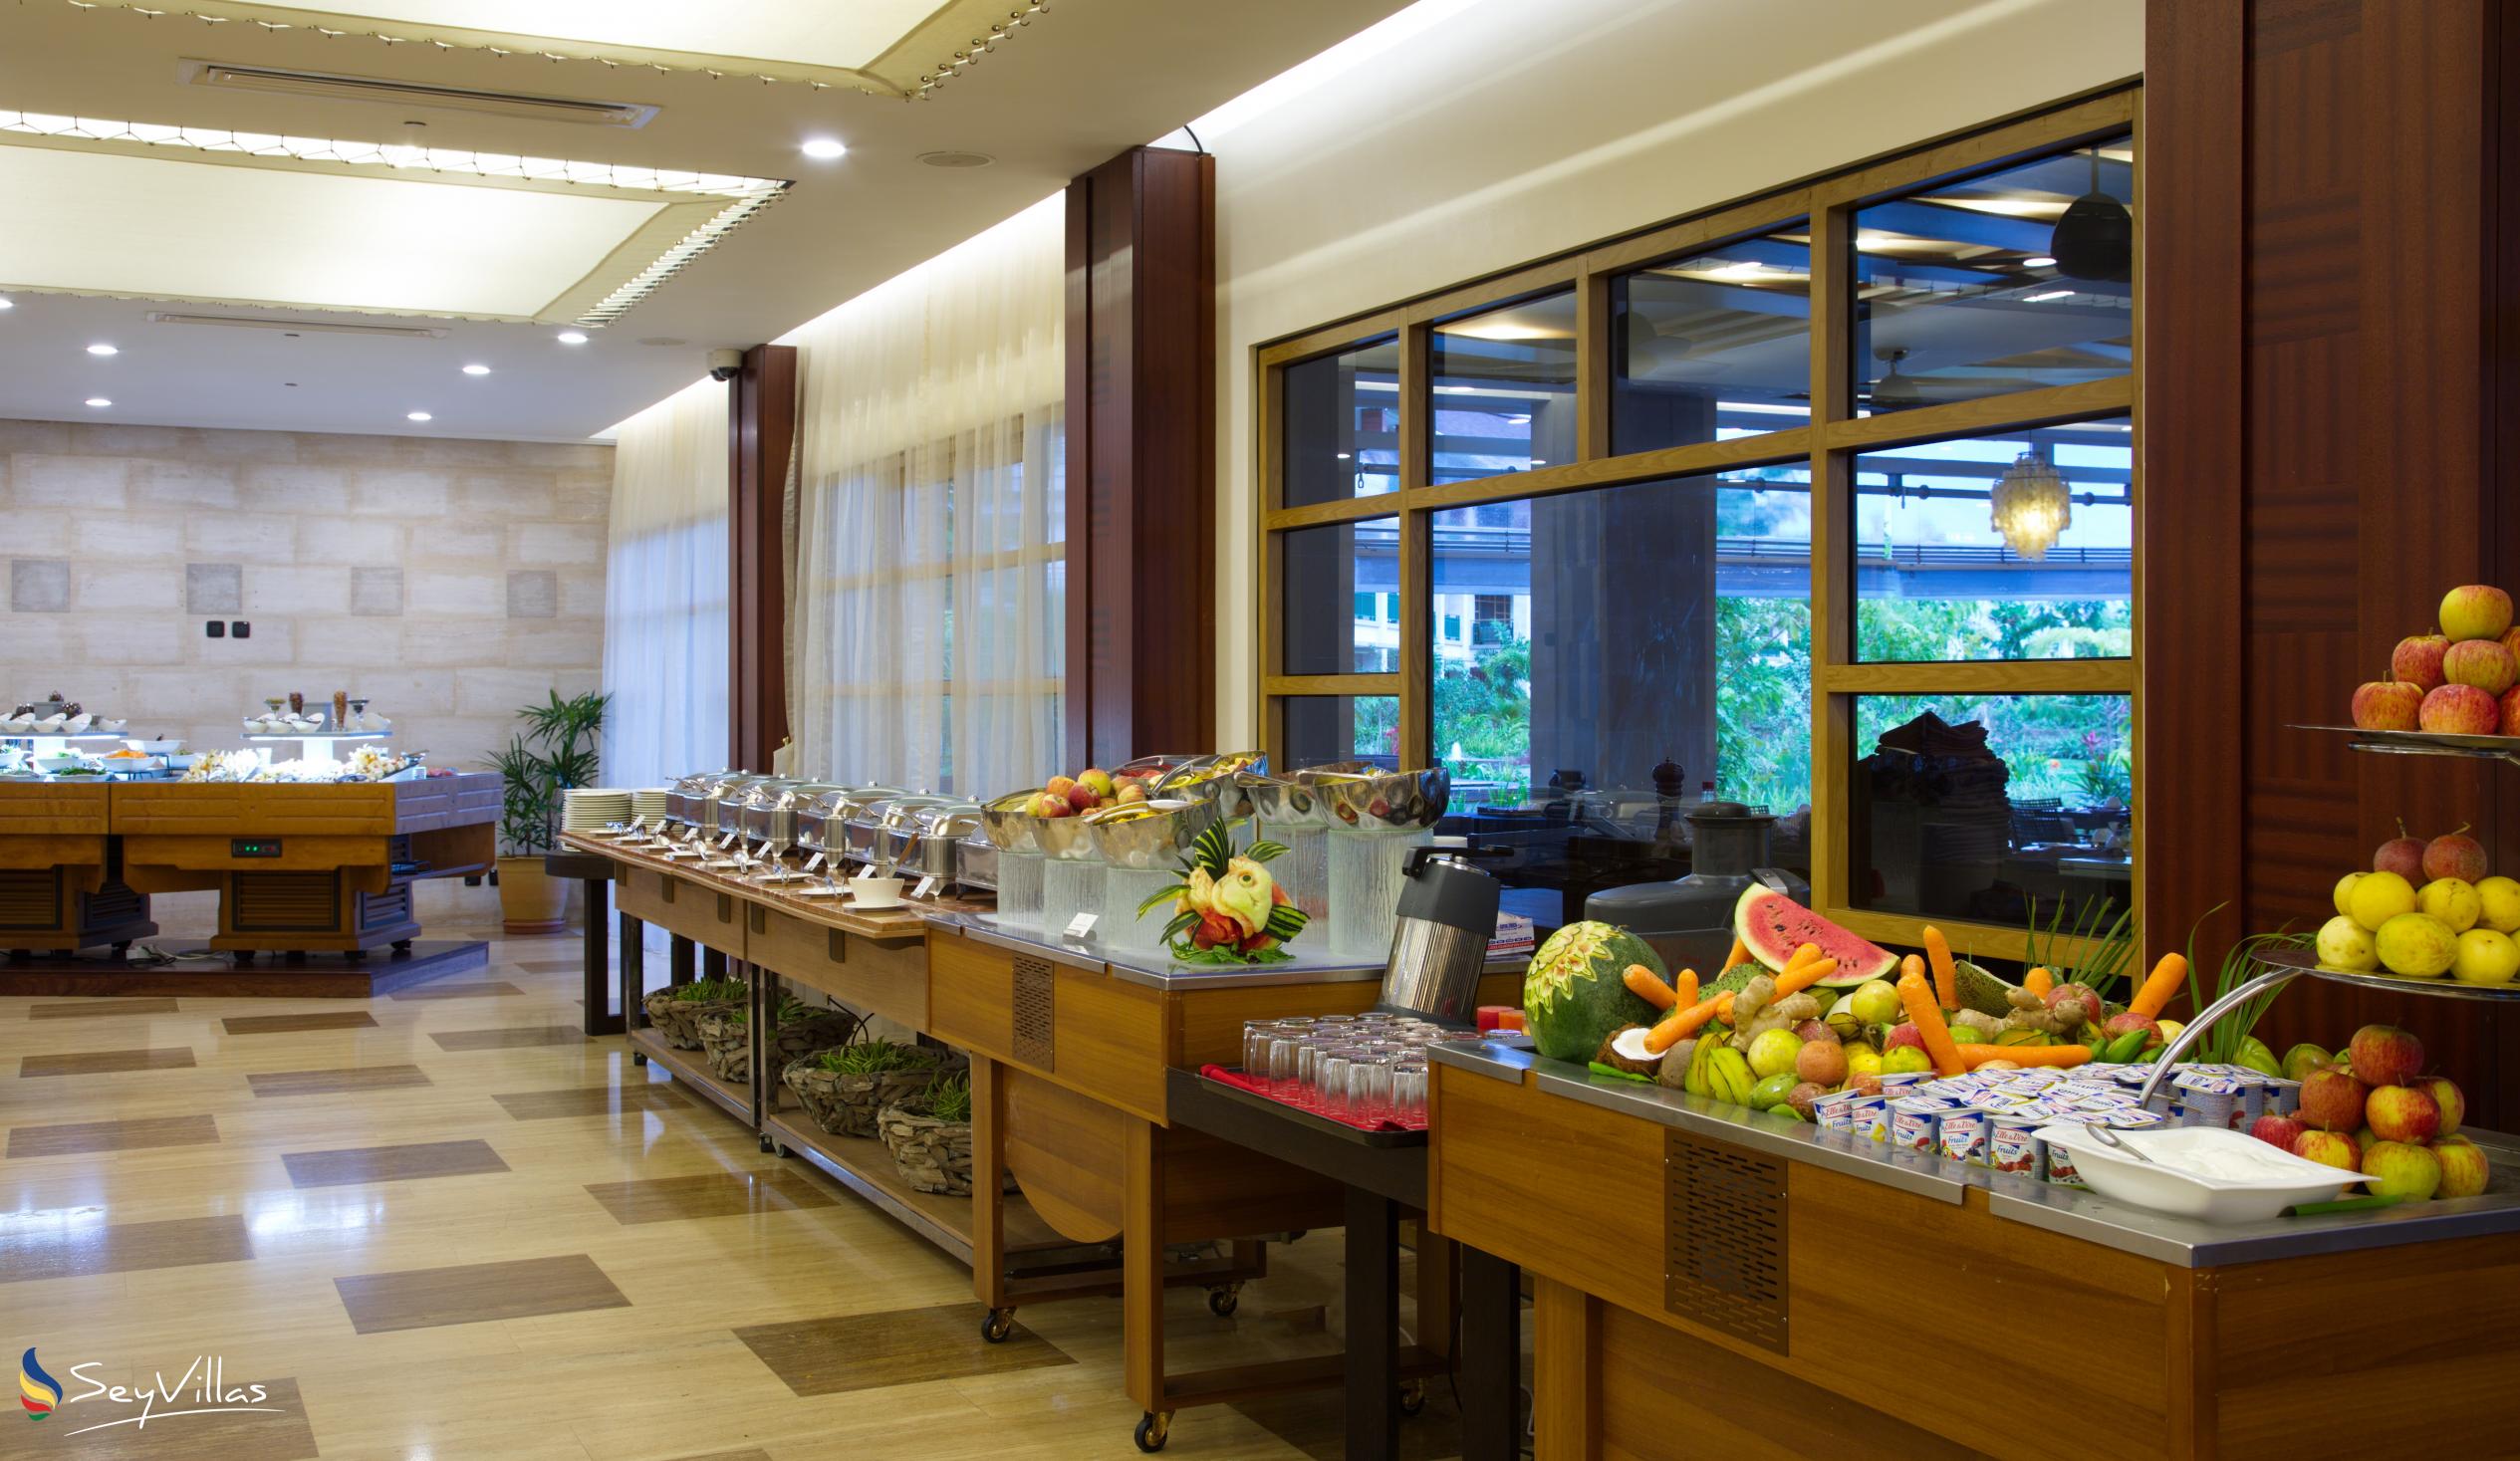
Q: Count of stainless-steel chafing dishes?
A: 8